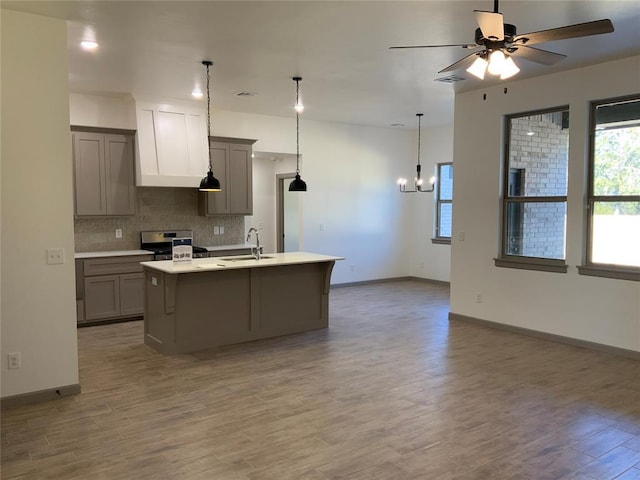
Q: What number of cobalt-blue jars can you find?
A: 0